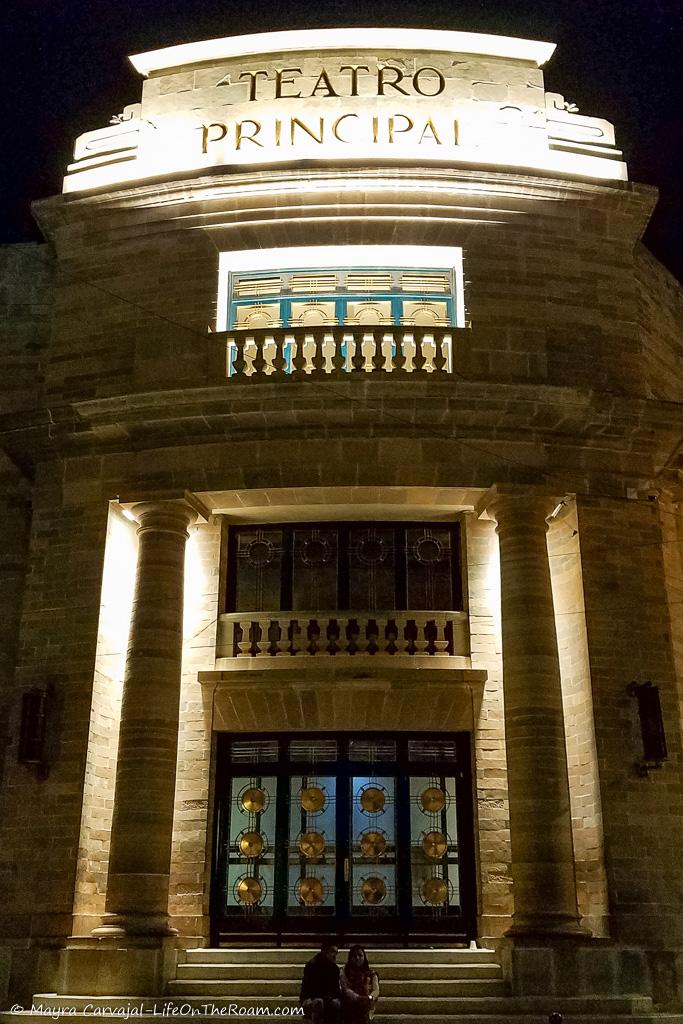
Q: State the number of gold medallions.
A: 12